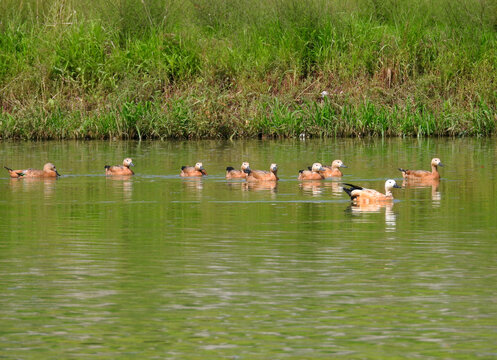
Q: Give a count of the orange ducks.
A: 9